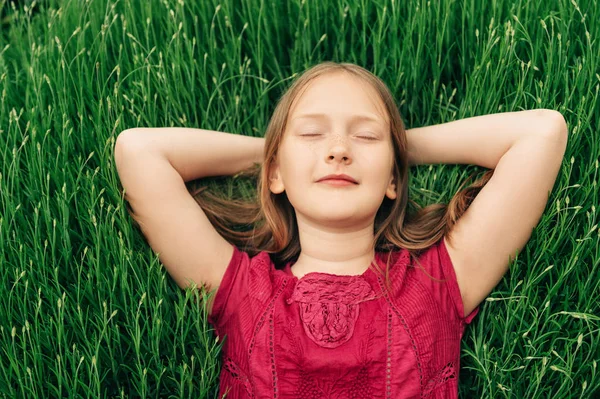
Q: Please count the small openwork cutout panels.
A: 2